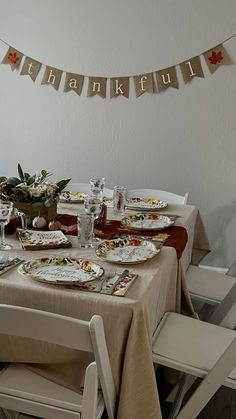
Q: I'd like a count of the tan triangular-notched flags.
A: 10